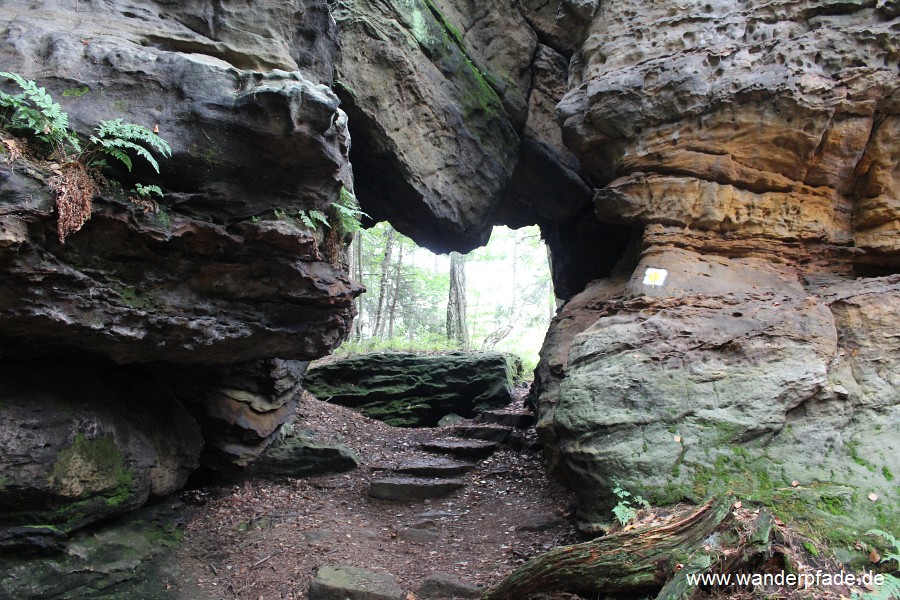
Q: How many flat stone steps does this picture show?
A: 5